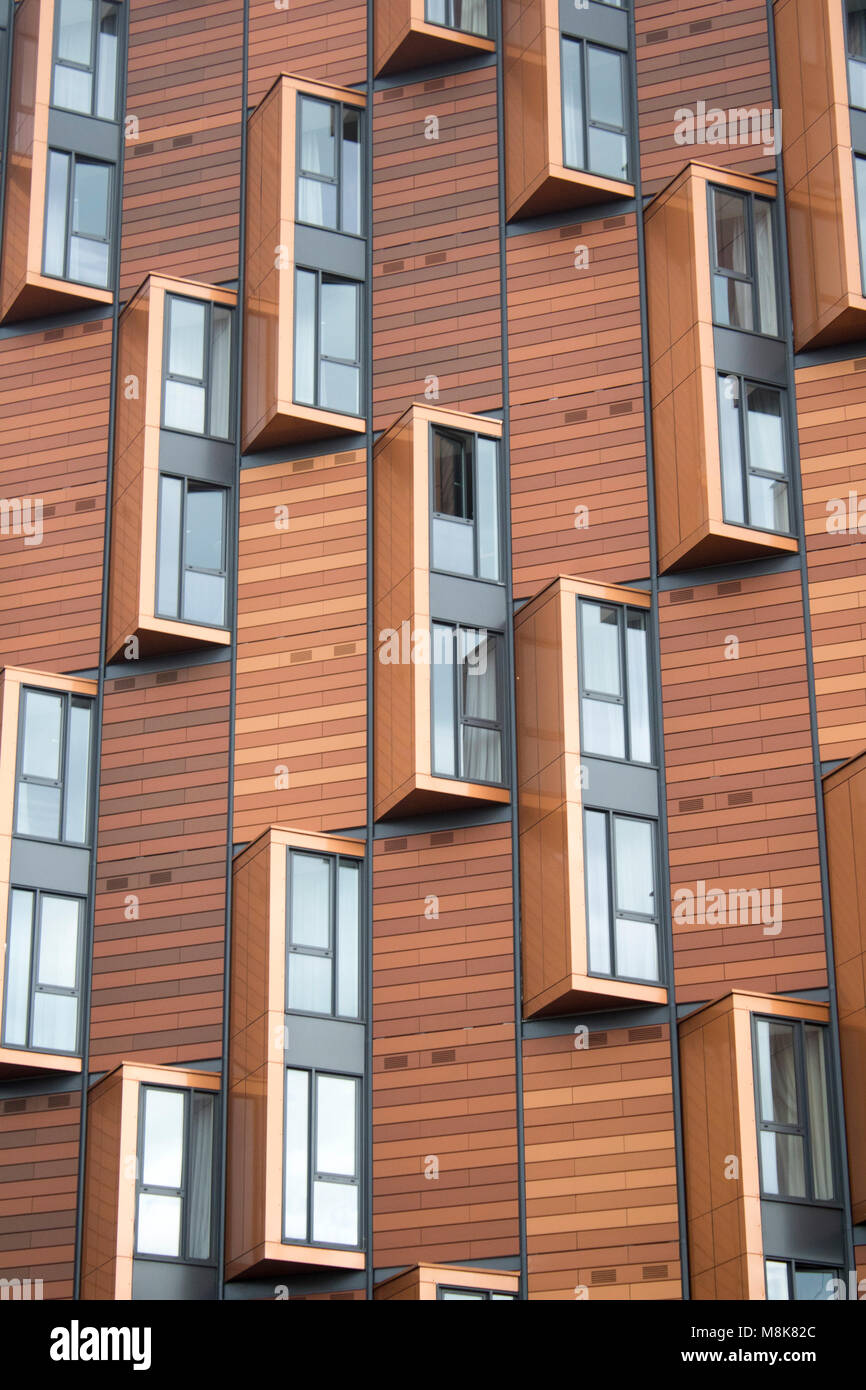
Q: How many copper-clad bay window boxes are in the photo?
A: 15